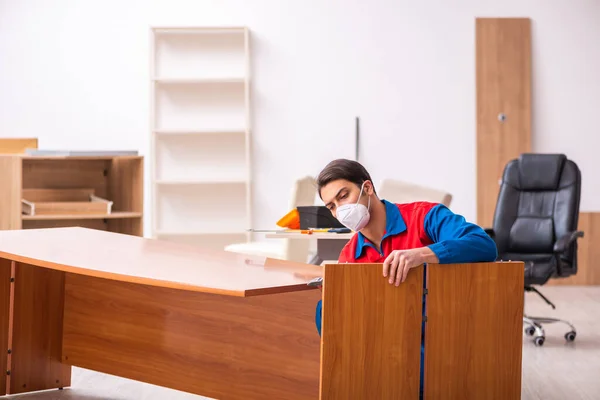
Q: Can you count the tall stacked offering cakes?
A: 0